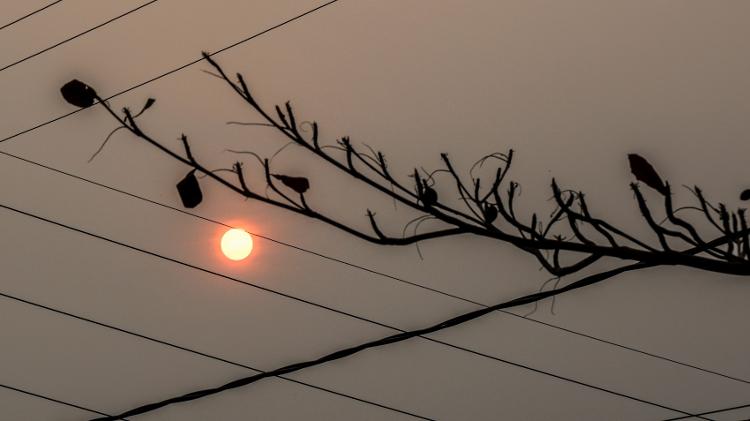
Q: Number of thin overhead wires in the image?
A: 8